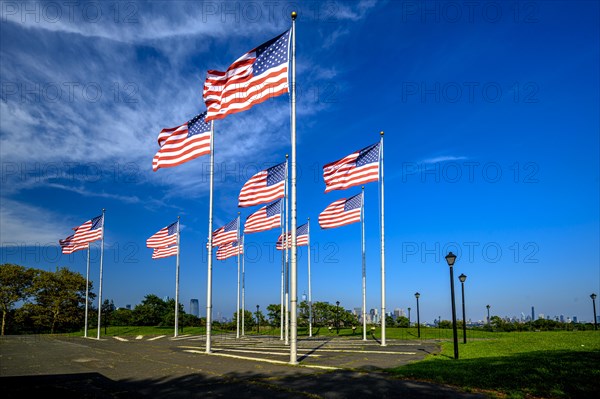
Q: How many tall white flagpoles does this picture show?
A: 12